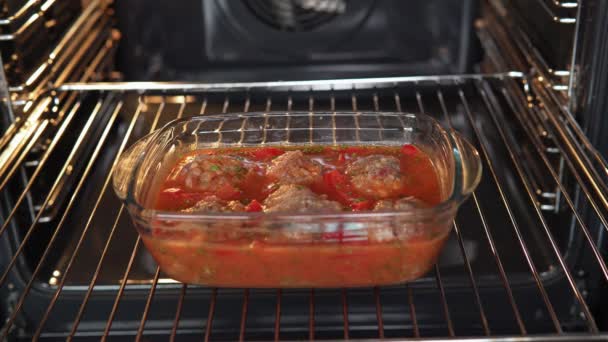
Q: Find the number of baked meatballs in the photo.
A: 6